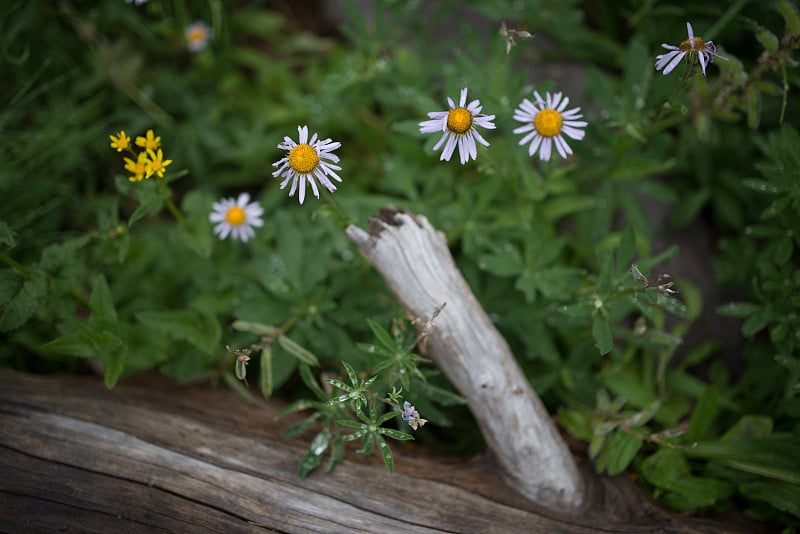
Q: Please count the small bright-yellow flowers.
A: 4